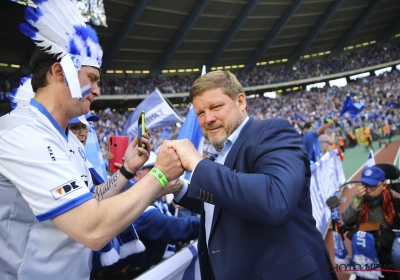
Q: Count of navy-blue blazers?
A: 1